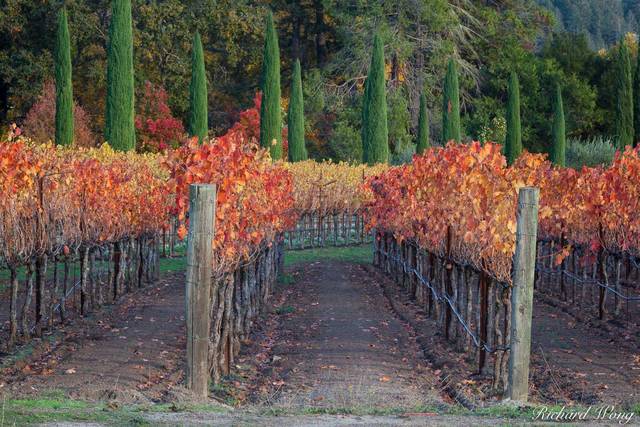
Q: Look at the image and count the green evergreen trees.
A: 11